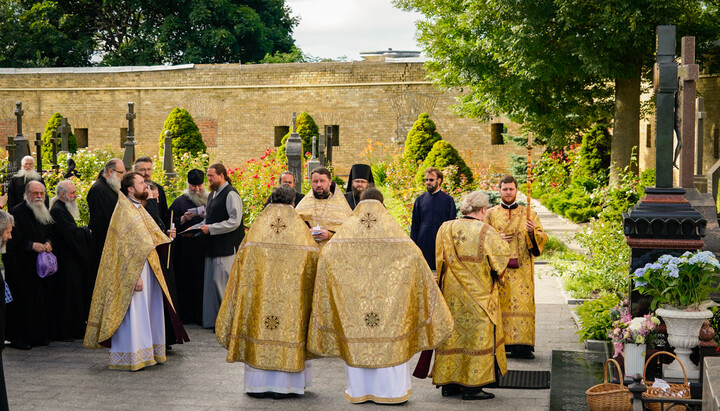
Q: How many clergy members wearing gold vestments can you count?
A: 6